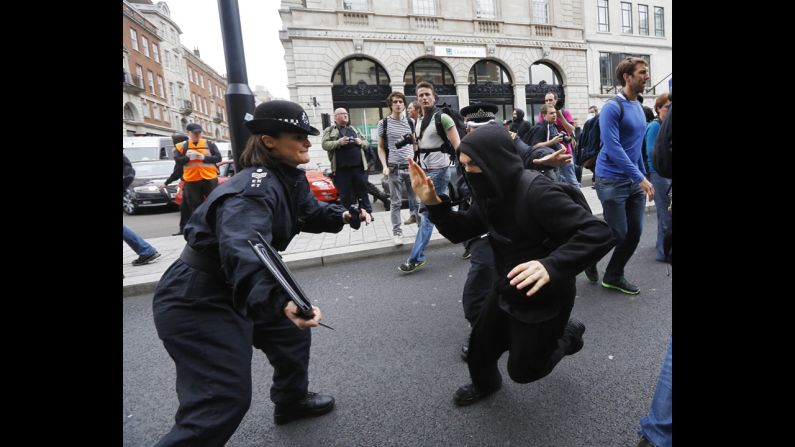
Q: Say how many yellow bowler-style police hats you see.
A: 0